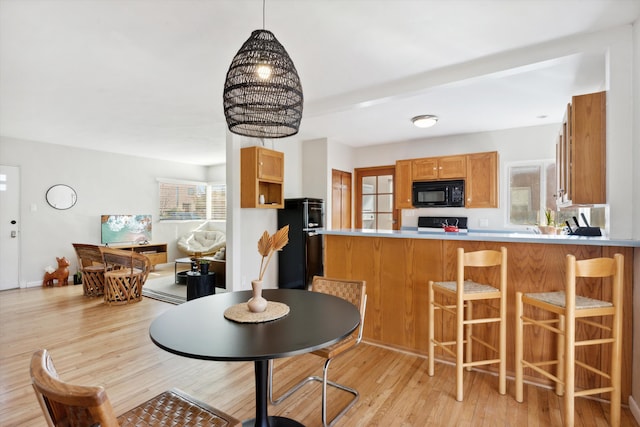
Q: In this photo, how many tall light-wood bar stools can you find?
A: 2